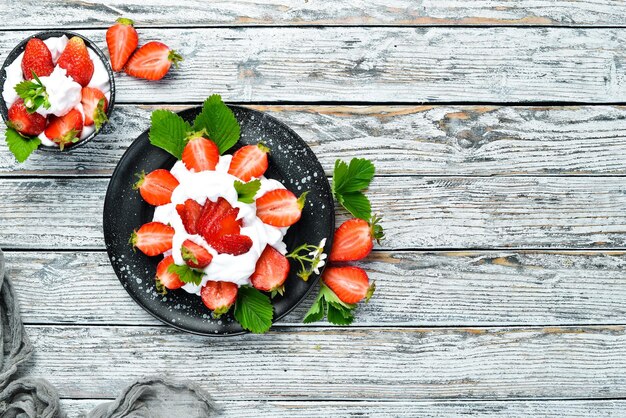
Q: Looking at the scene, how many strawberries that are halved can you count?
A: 15